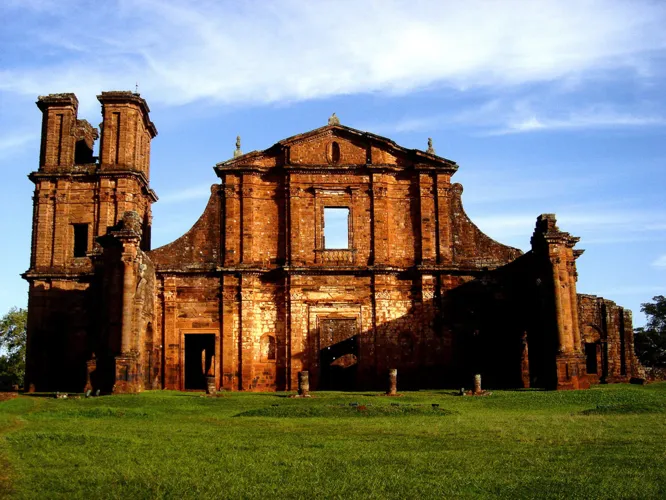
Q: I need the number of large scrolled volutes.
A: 2